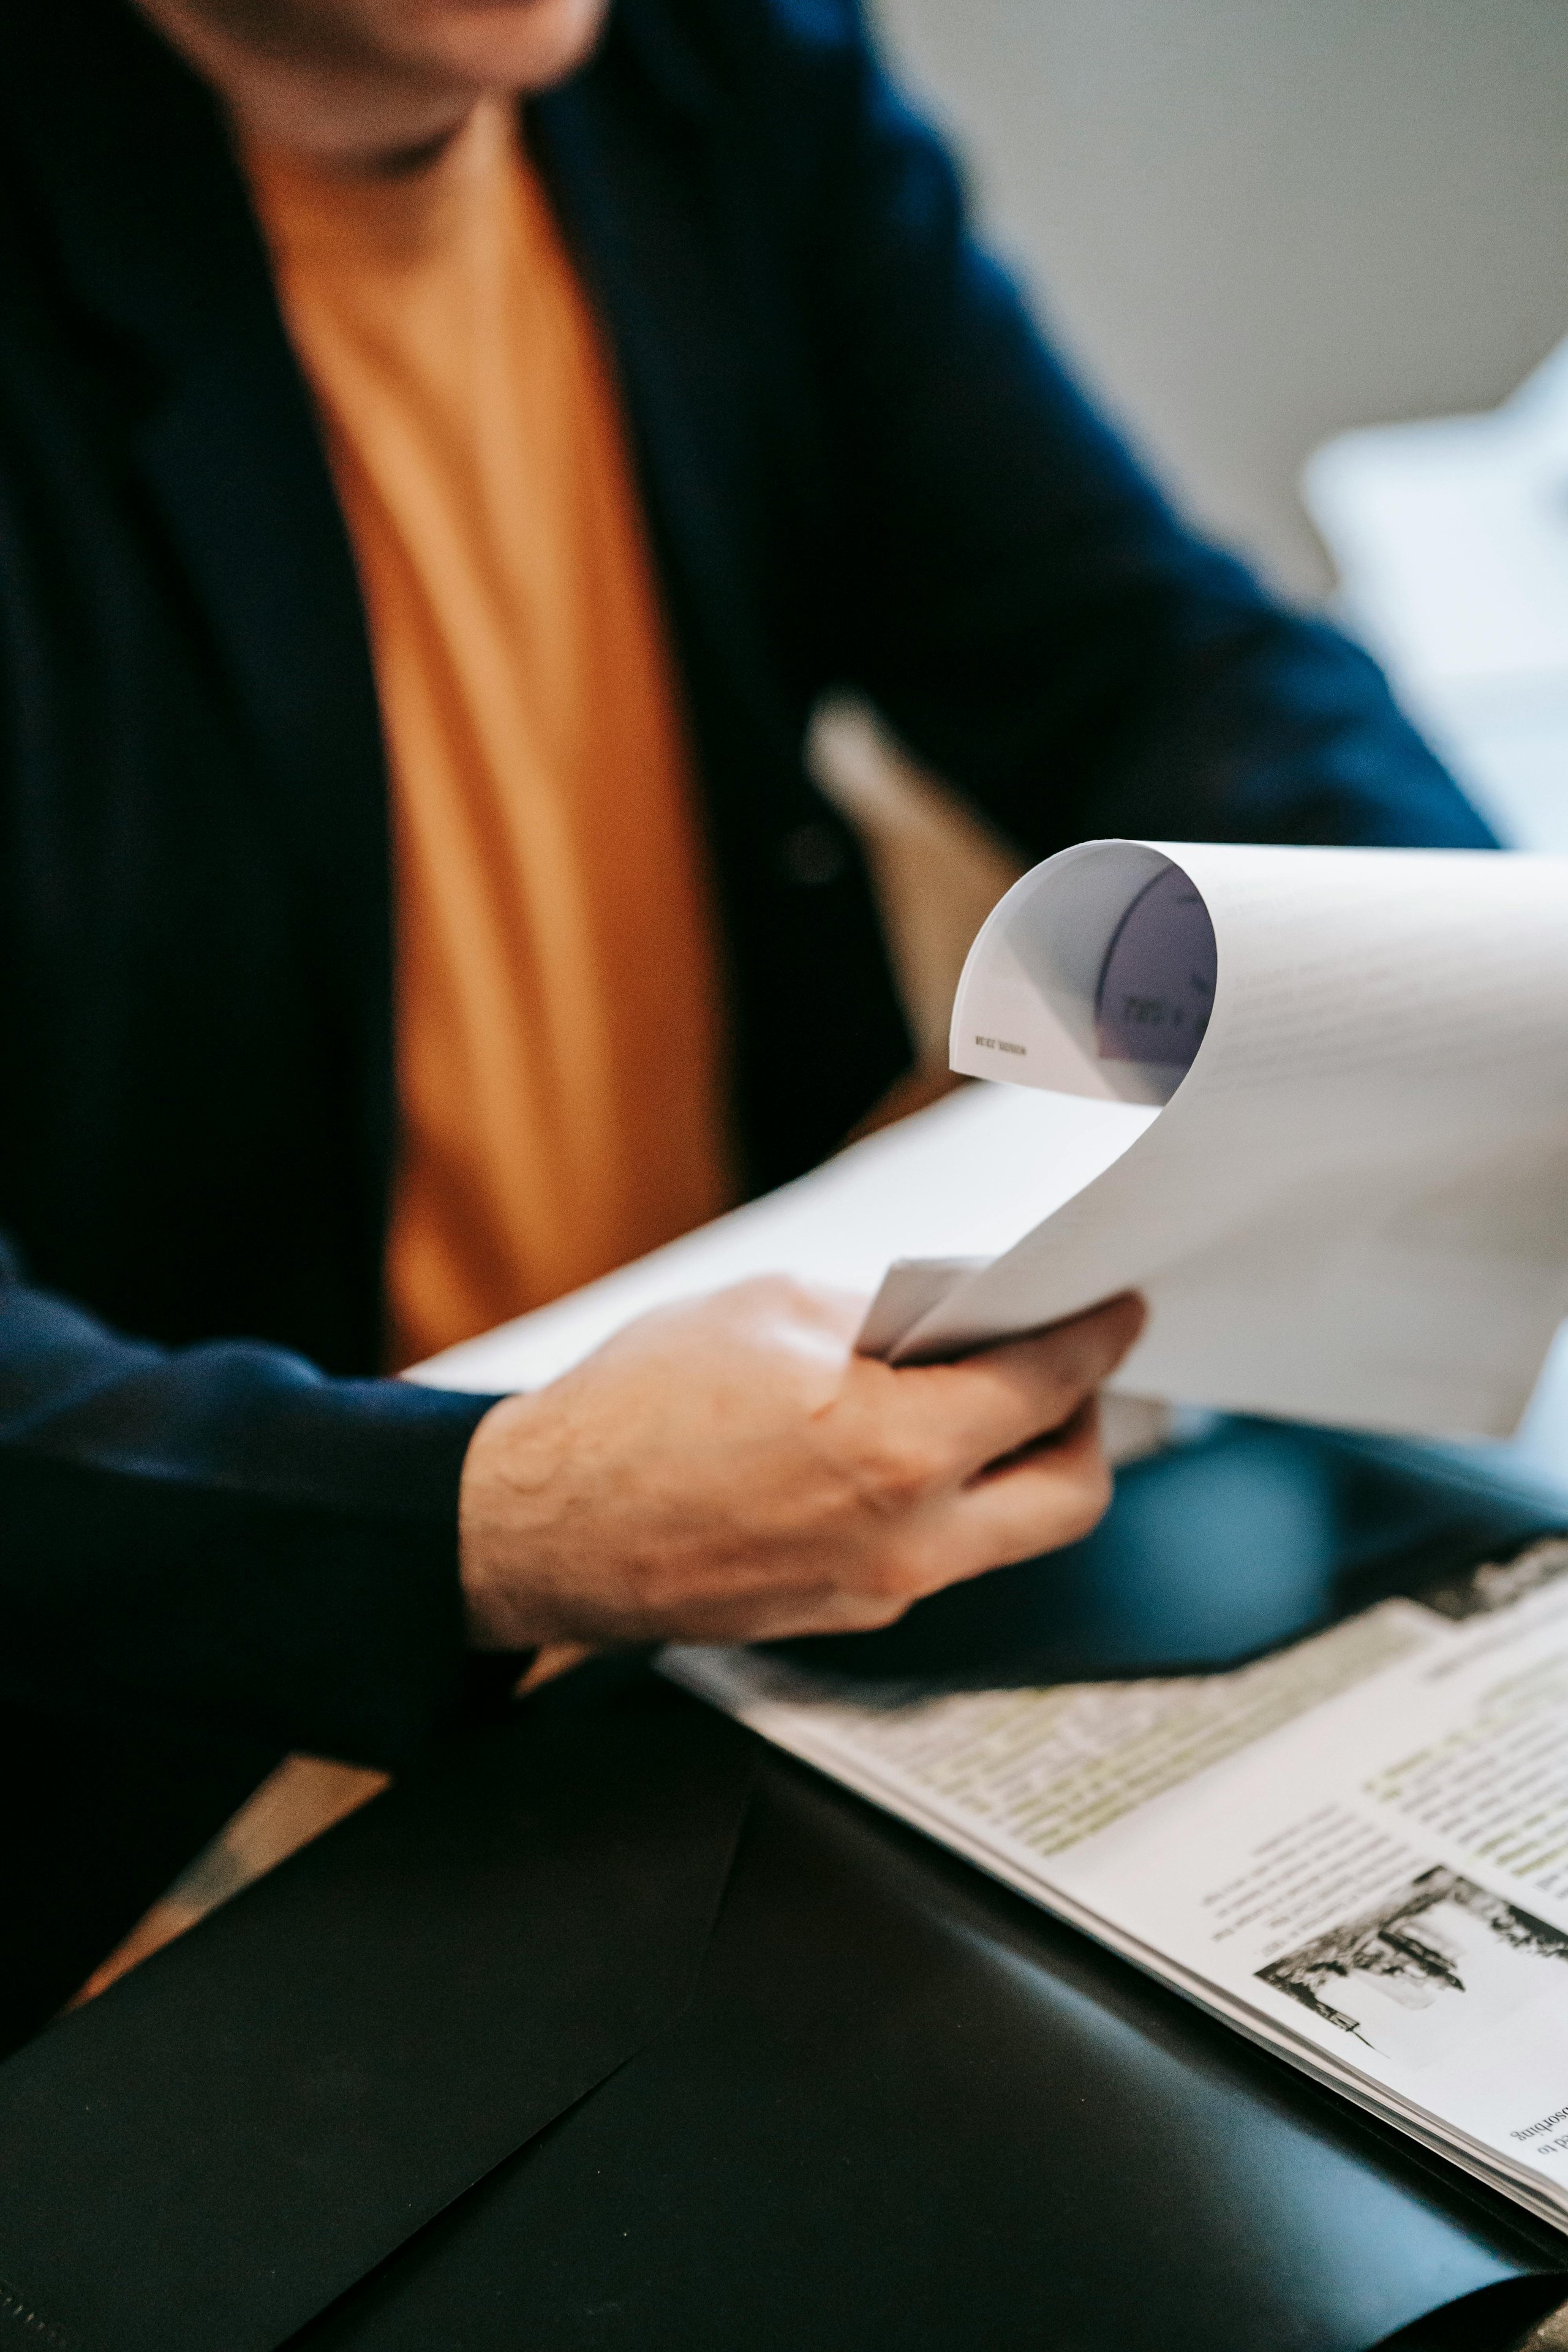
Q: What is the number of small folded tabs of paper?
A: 1